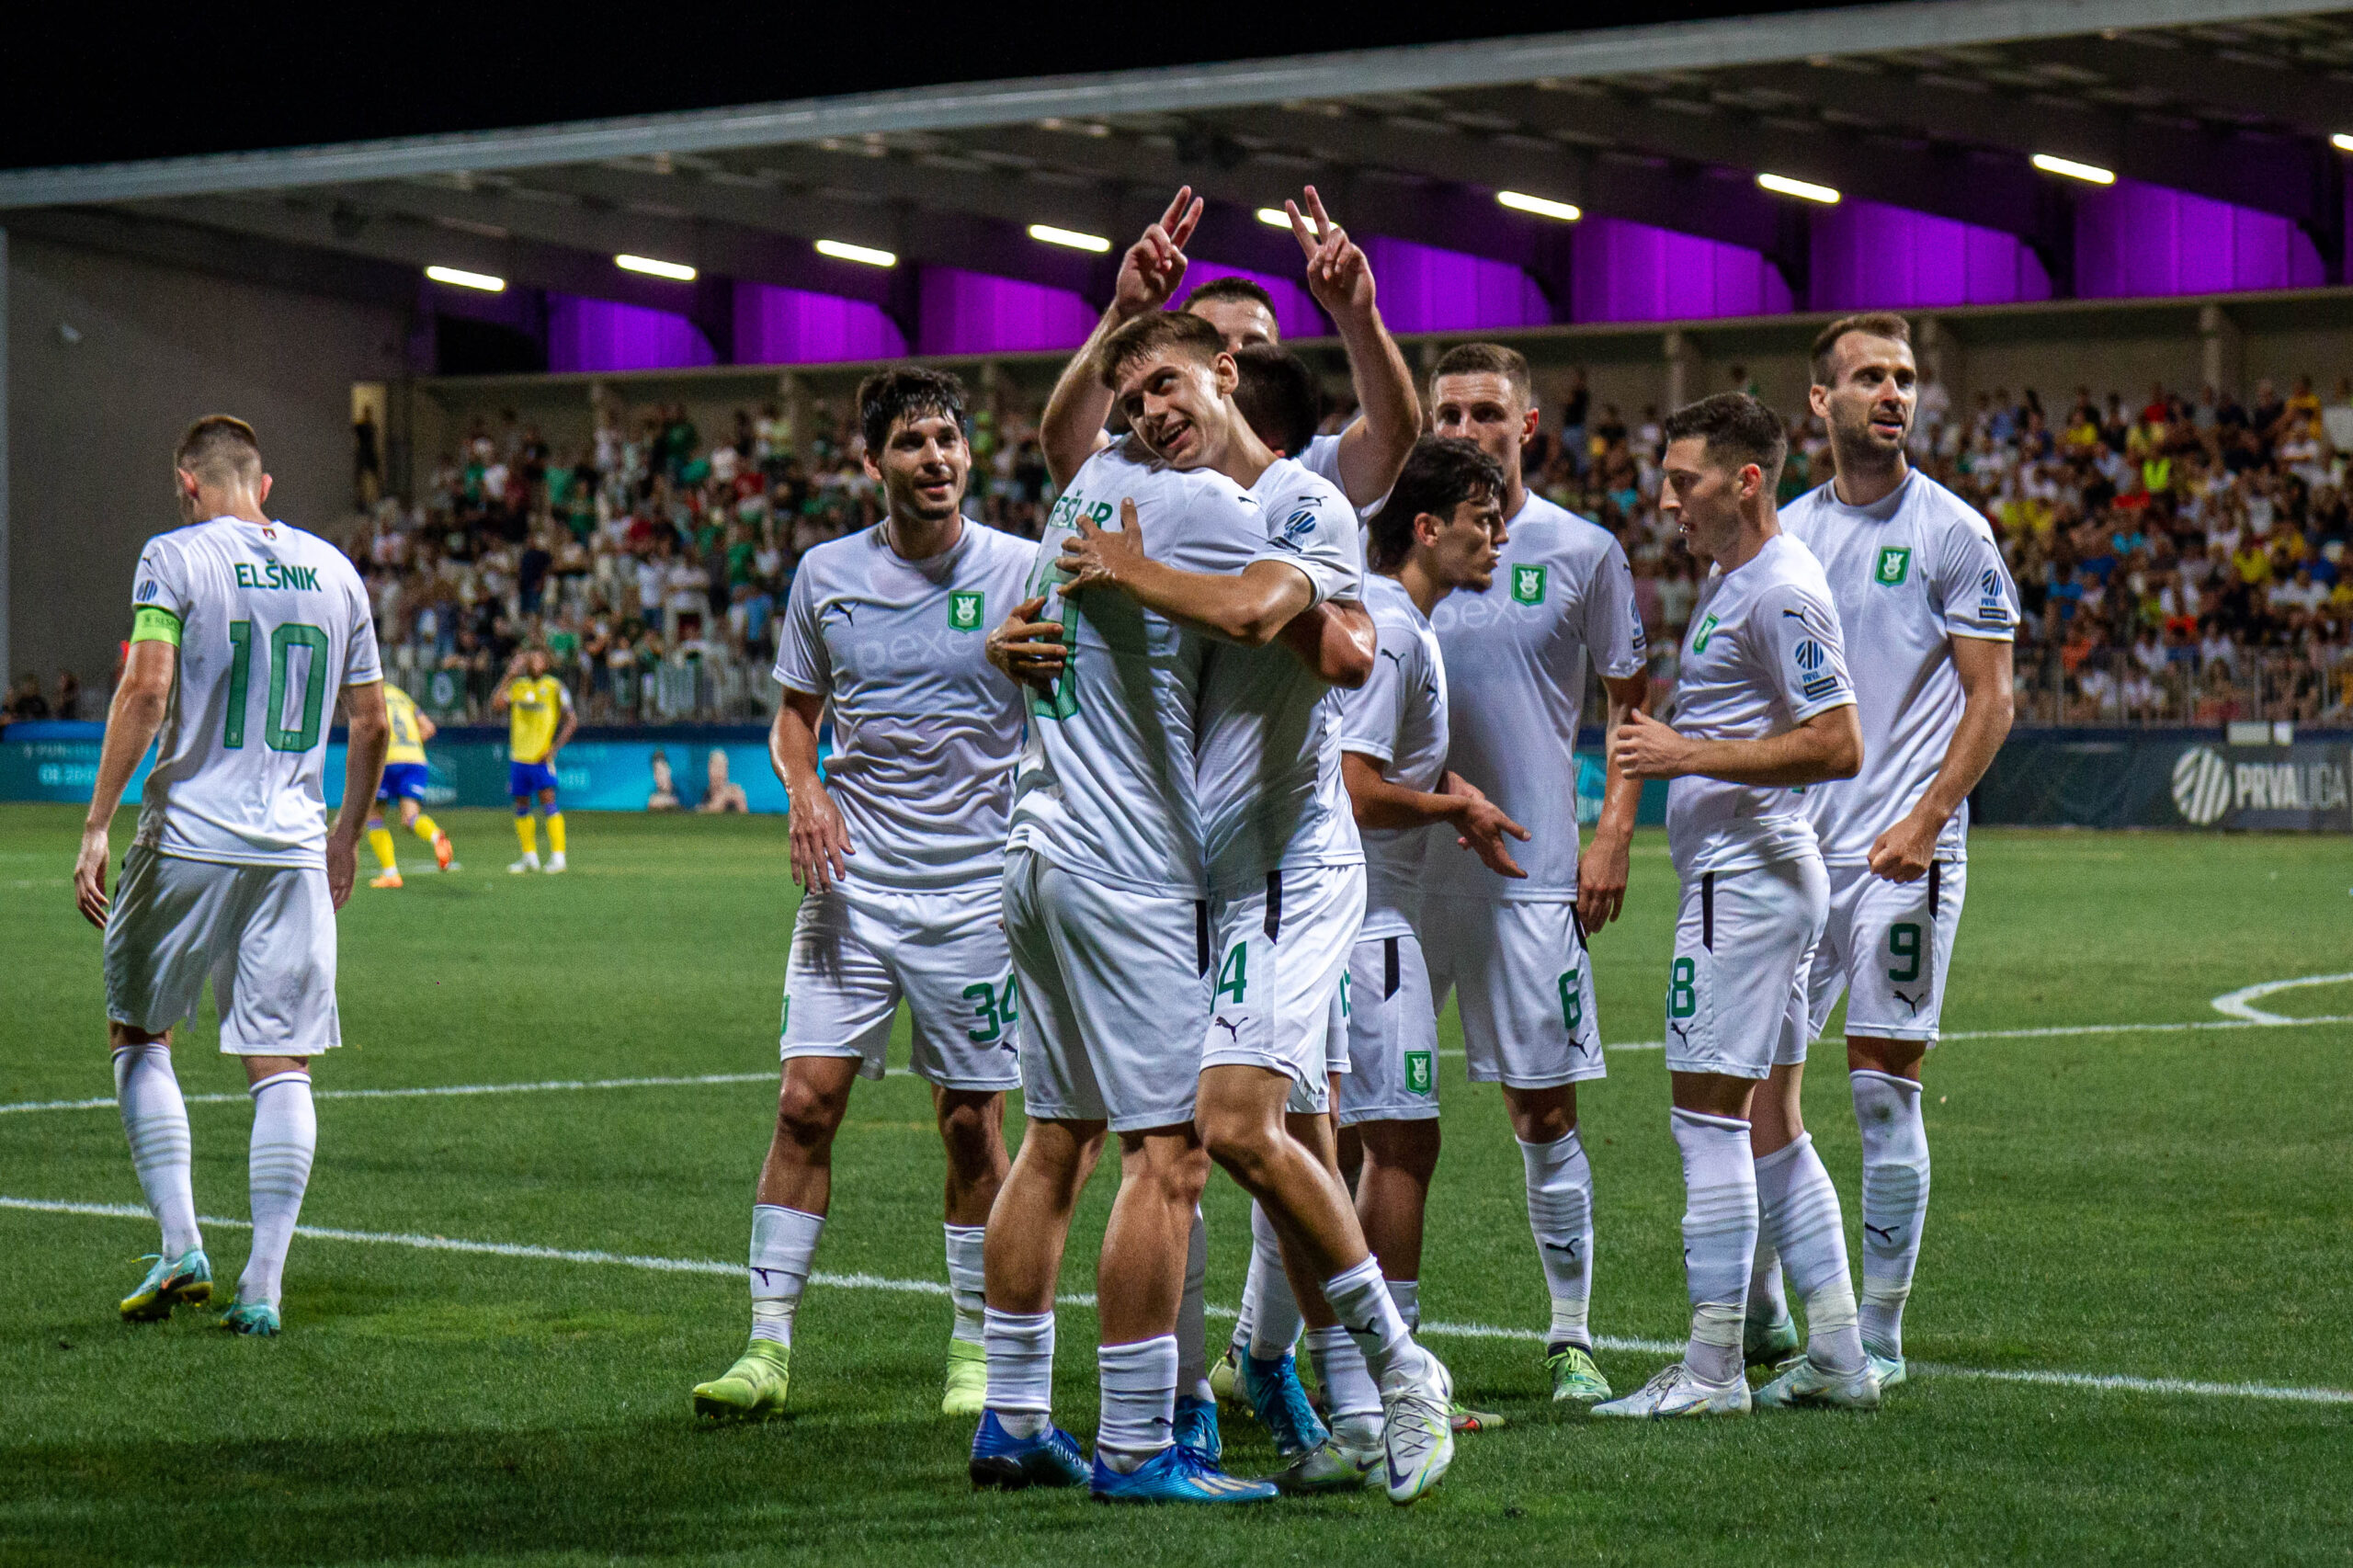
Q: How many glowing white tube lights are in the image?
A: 9